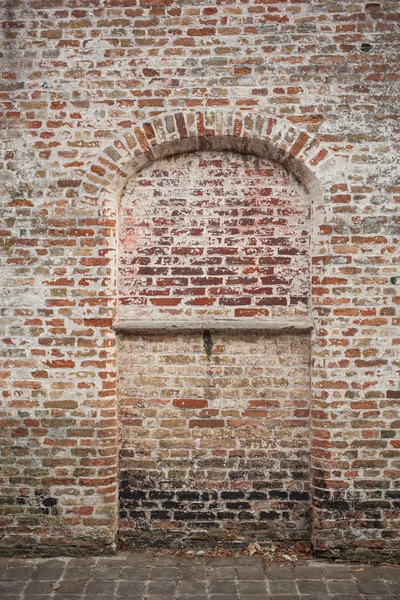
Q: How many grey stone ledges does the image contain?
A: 1